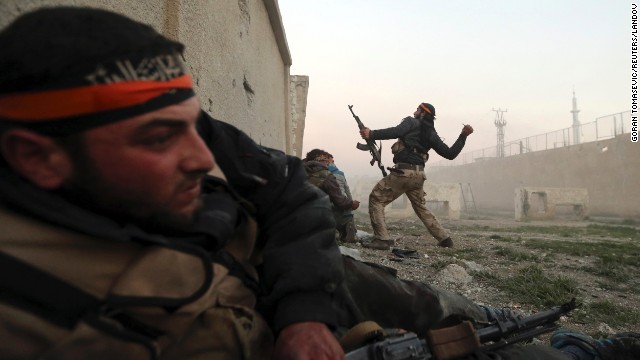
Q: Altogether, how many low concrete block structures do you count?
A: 2